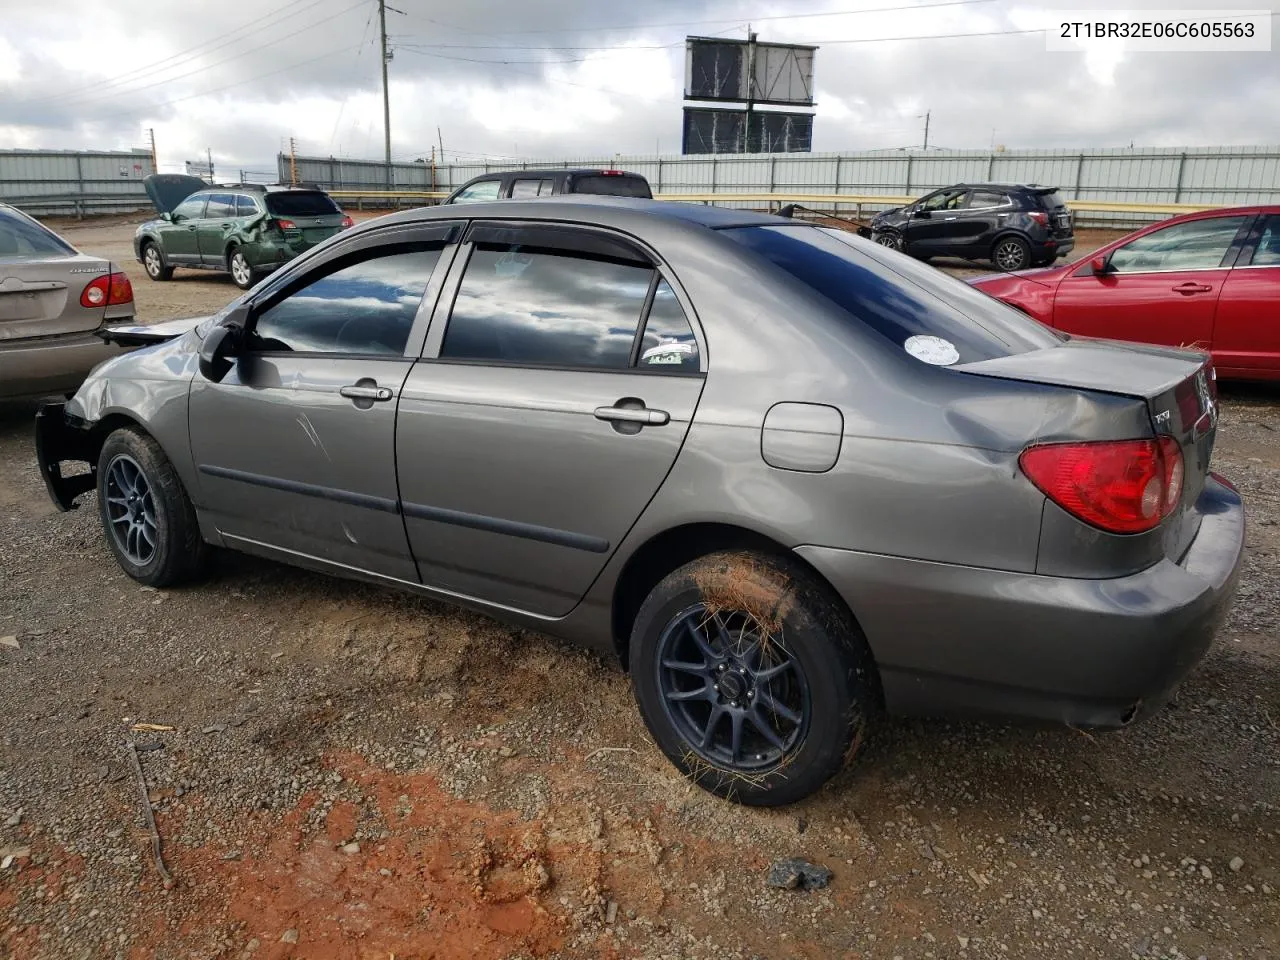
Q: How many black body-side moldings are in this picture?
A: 2